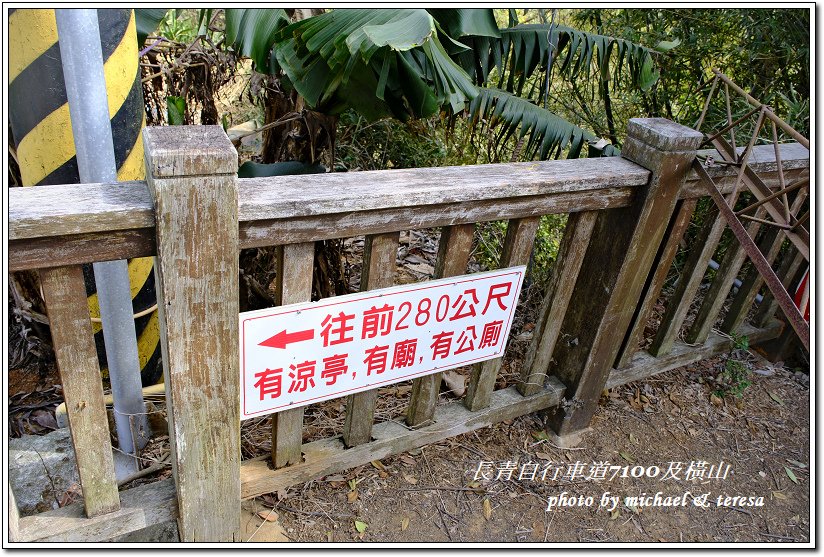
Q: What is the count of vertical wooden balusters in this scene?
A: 11